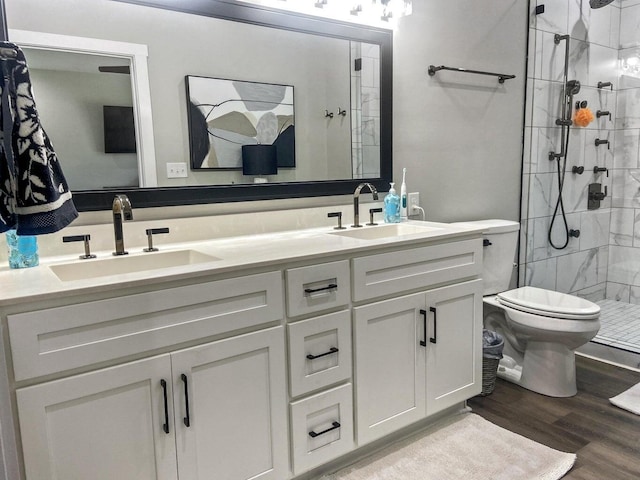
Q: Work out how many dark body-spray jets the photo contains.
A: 3